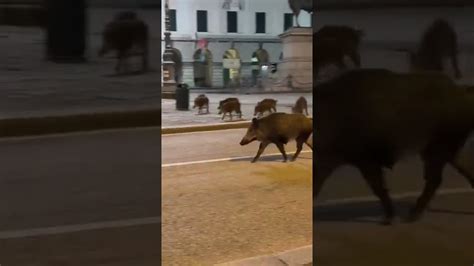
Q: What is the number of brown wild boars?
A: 6